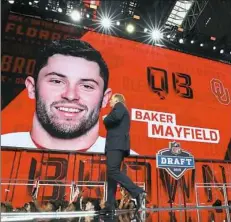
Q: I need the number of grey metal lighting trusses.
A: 1